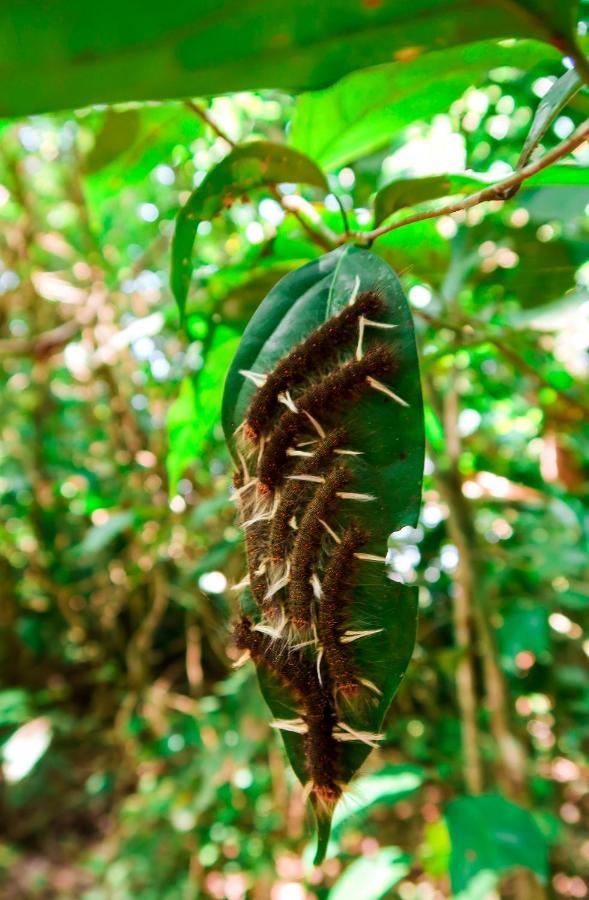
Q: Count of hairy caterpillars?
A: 7